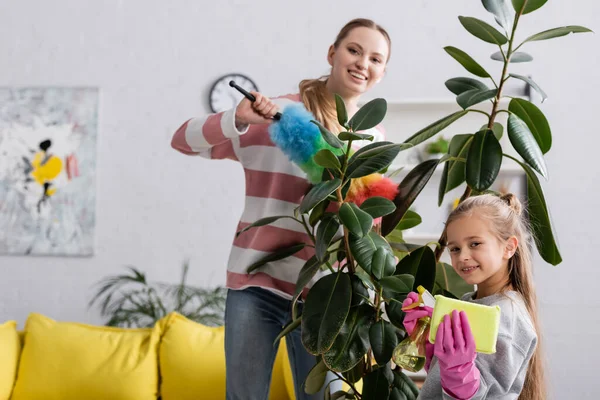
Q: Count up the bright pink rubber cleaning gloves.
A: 2